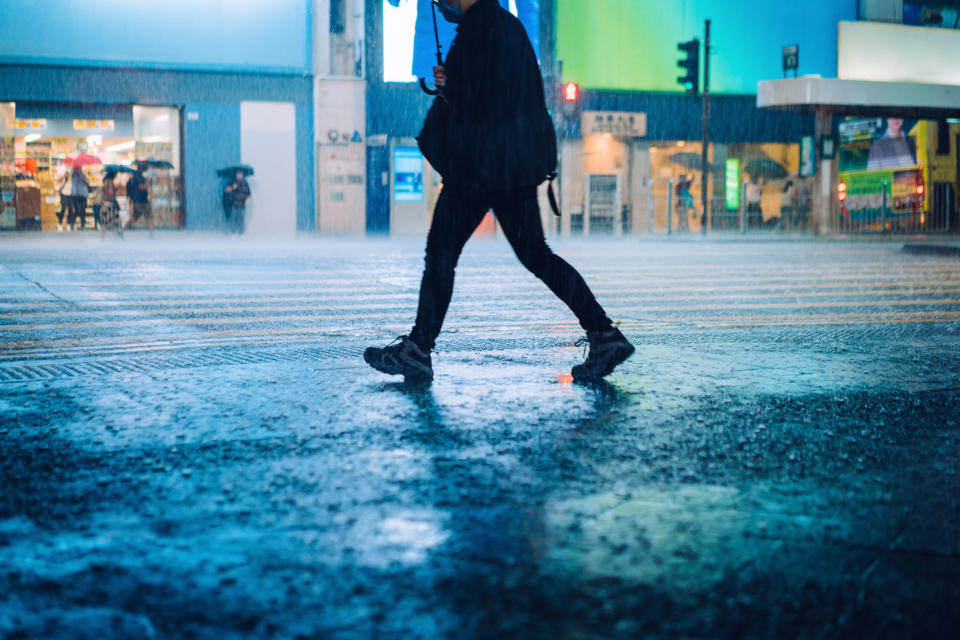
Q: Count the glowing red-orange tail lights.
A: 3